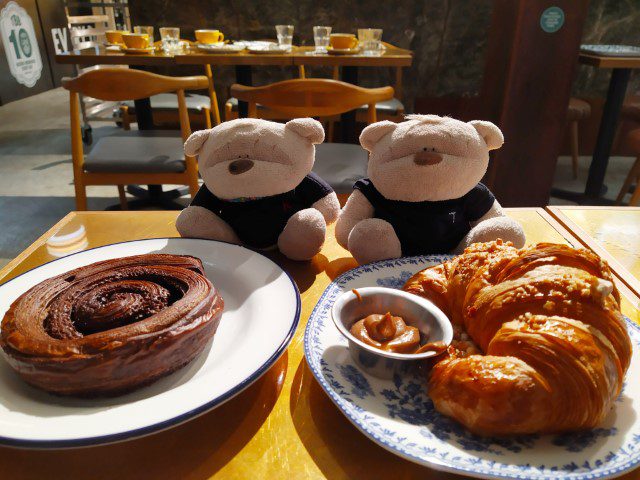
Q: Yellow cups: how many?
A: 4